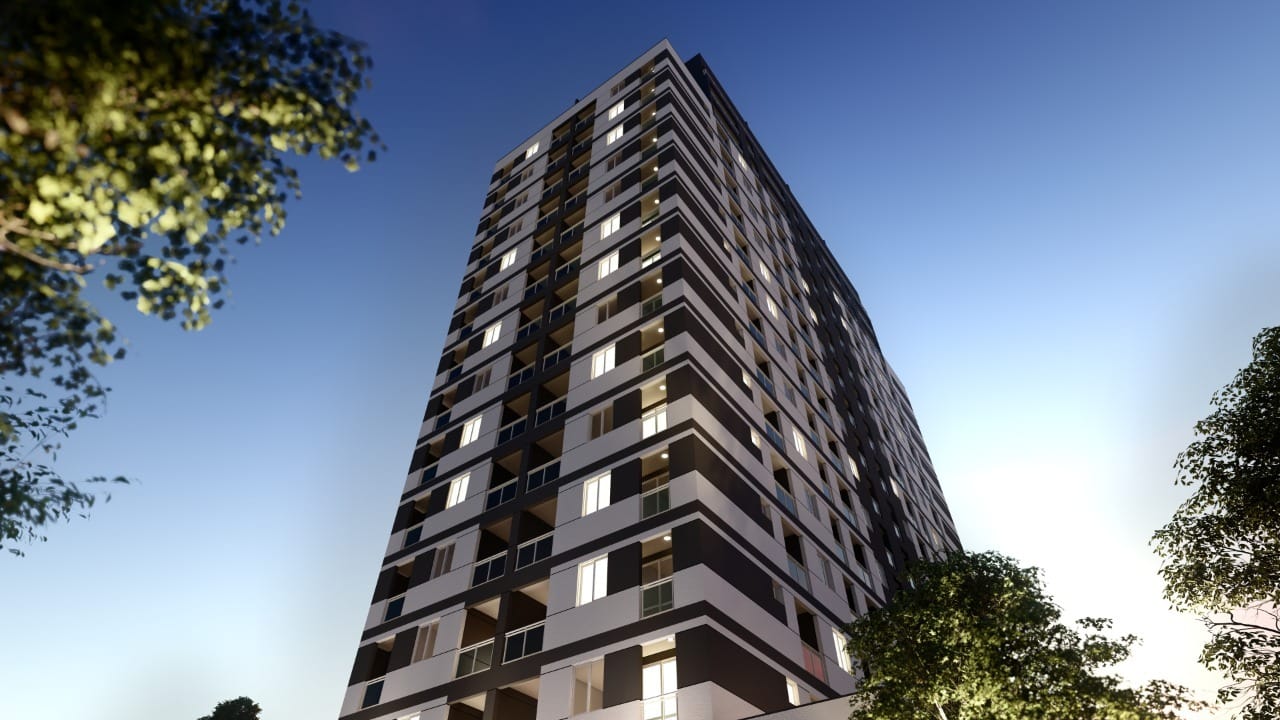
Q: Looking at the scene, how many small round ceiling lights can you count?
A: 13